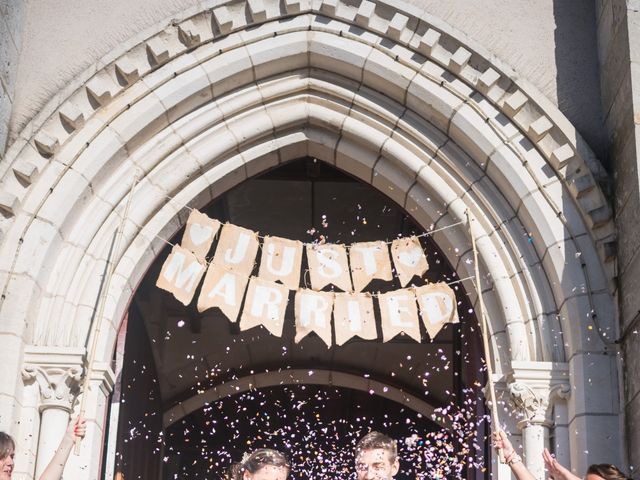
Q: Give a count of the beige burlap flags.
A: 13